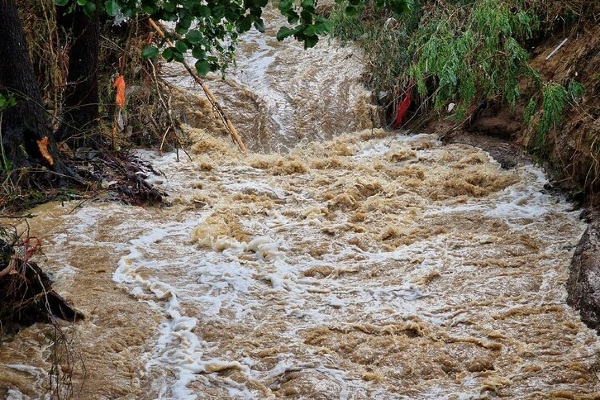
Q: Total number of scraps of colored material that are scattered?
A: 3